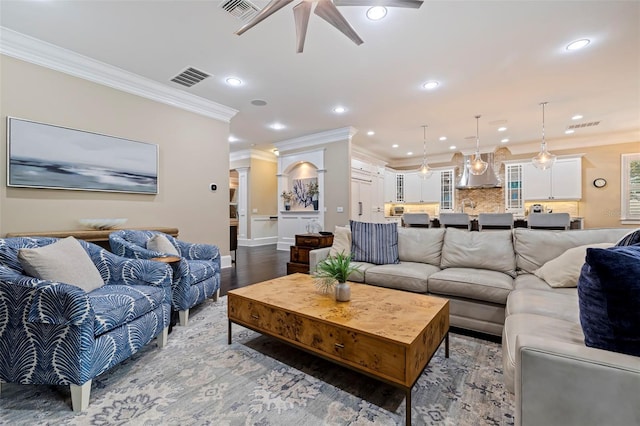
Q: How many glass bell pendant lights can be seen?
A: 3